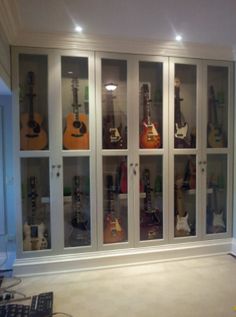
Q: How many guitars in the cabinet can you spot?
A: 12